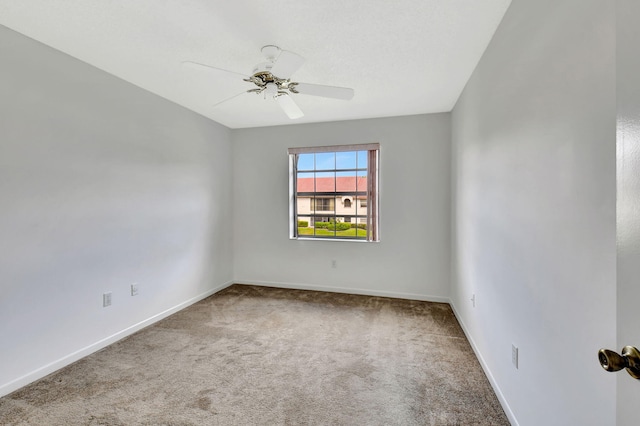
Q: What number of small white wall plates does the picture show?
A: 5